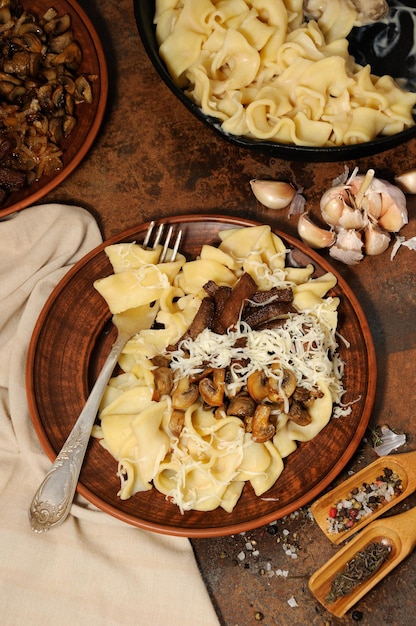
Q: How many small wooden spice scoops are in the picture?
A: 2